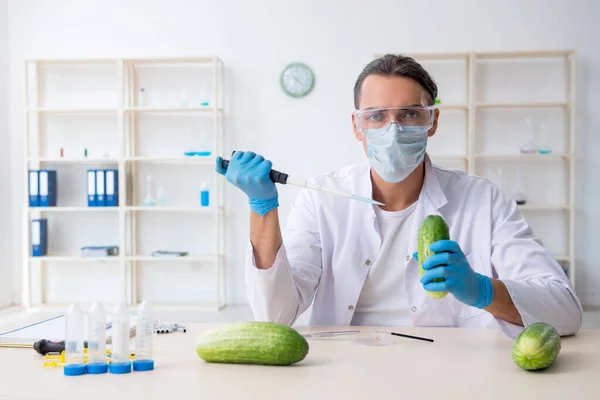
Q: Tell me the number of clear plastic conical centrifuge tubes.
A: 4